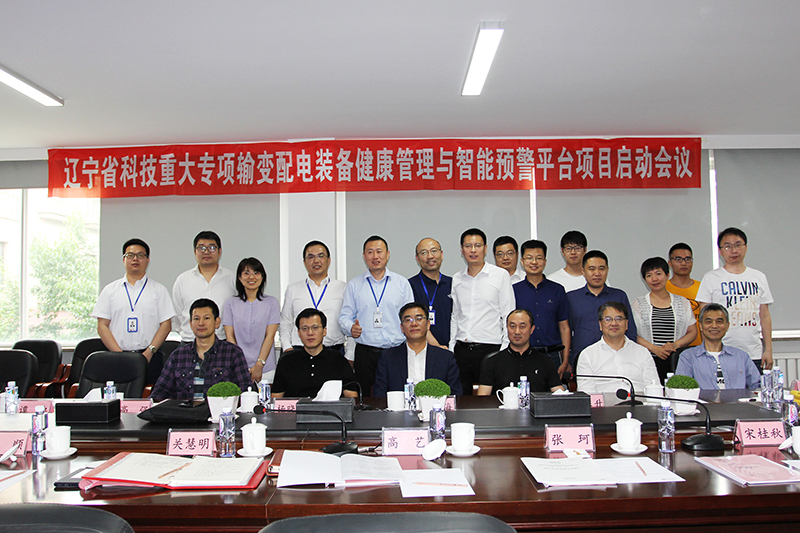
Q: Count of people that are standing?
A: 14